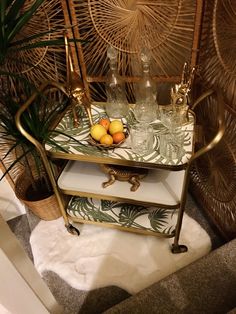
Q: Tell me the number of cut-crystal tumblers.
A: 3